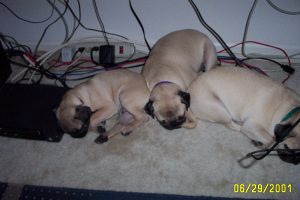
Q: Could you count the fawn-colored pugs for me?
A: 3